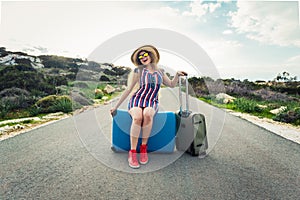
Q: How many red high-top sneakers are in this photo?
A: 2